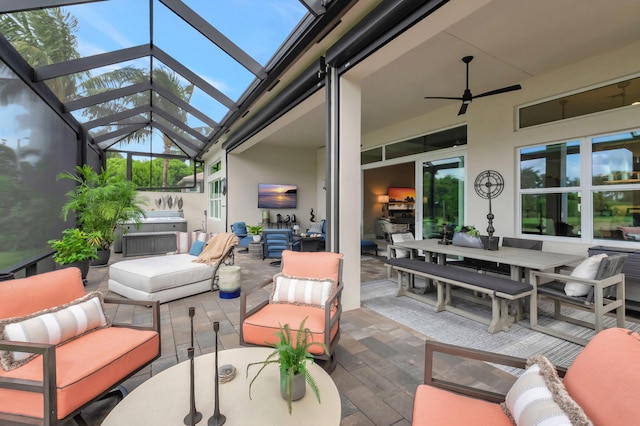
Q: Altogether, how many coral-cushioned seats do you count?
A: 3